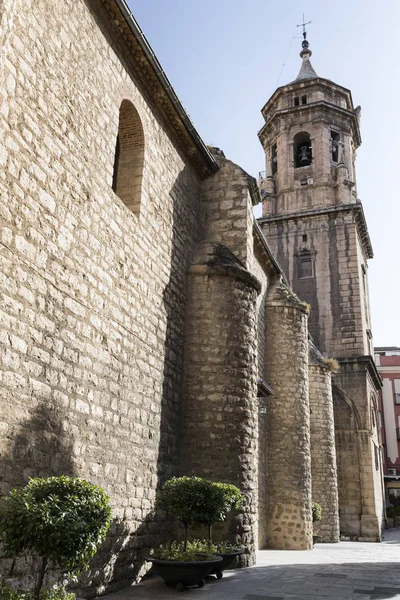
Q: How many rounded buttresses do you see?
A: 3